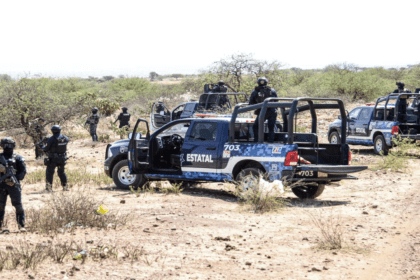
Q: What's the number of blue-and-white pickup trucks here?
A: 3